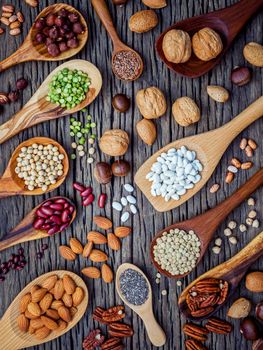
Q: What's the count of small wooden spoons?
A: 2